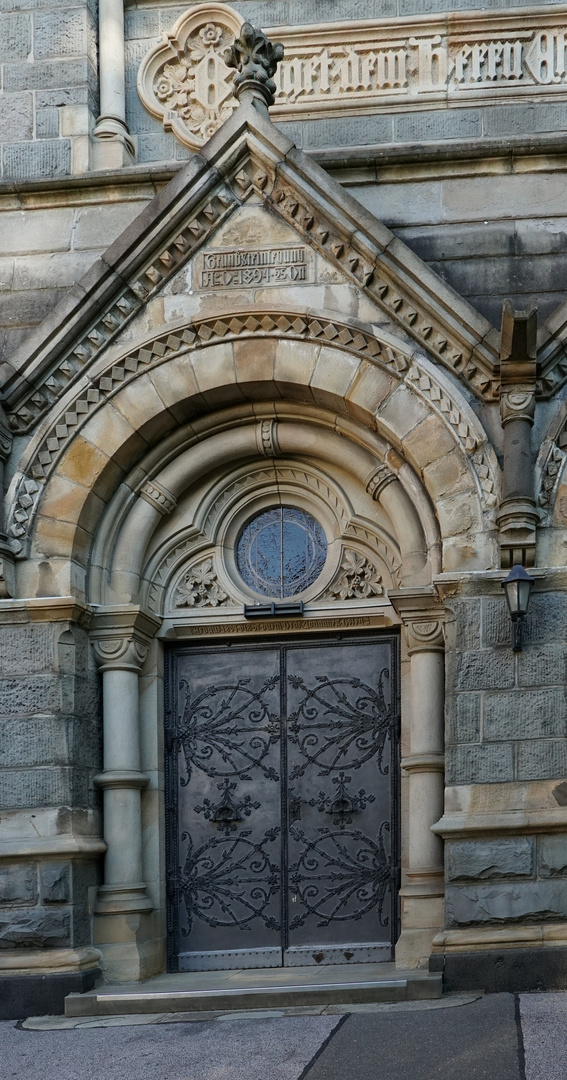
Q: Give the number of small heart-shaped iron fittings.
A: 2